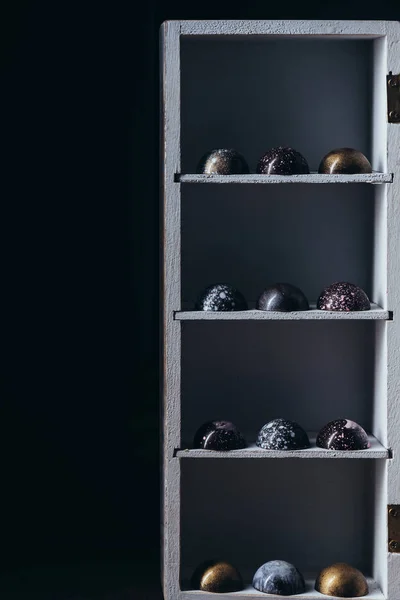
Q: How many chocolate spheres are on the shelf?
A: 12